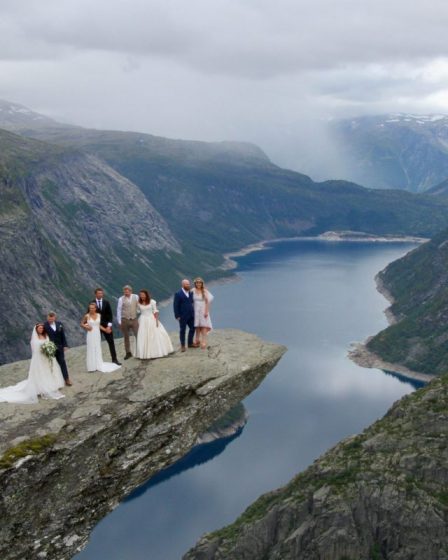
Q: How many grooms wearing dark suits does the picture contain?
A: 3